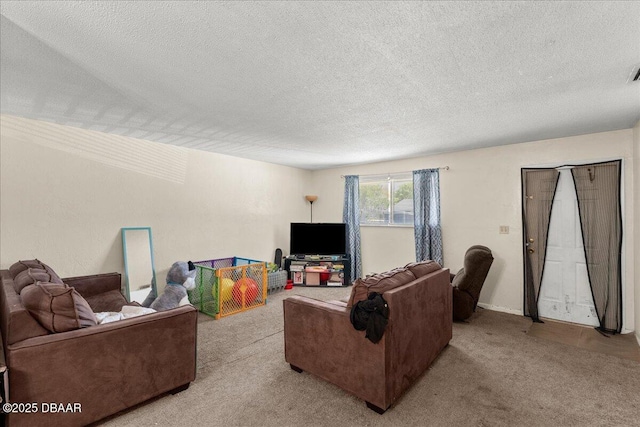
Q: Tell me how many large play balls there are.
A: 2